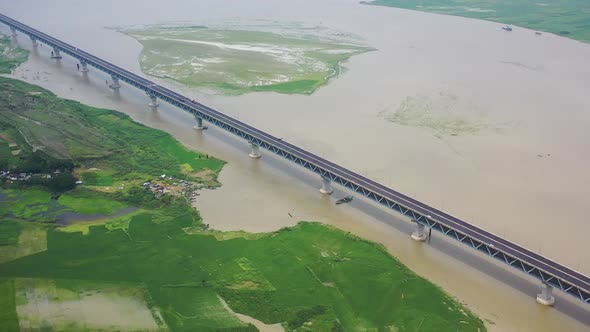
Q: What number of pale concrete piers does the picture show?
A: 11